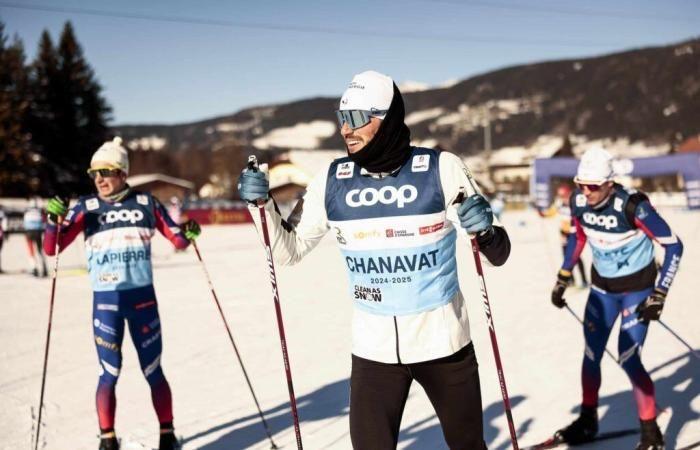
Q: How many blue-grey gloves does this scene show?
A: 2